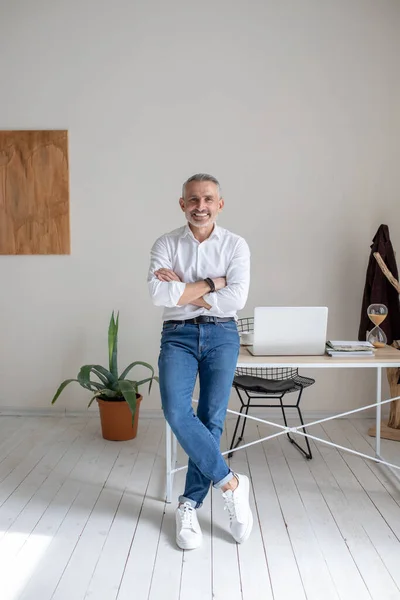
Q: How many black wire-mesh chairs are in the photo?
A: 1